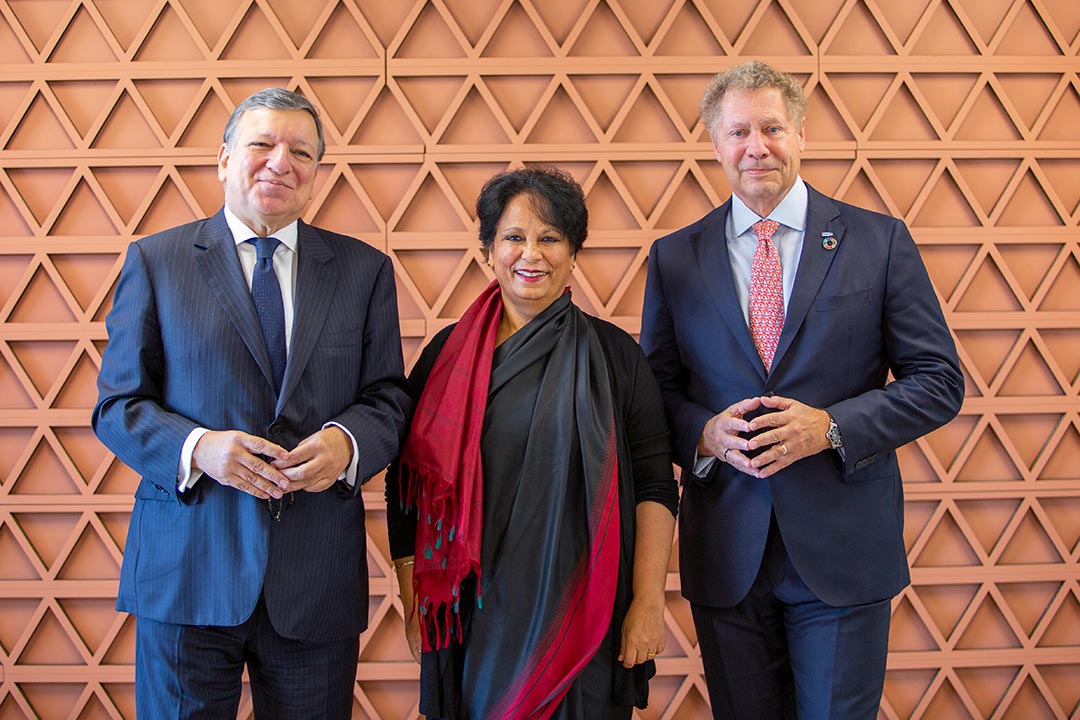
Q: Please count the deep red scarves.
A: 1